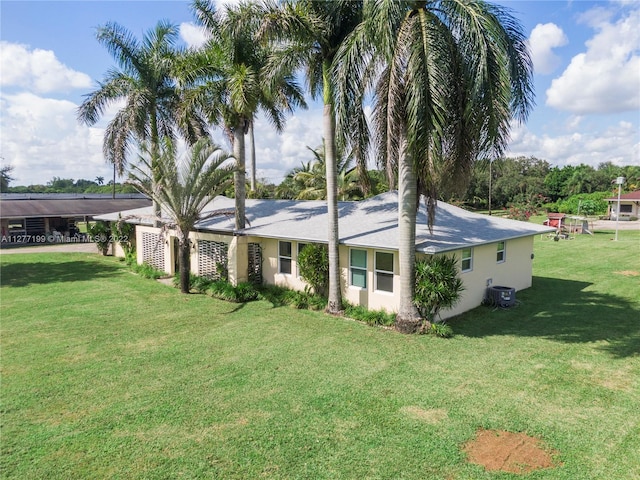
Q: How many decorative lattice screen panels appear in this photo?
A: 3